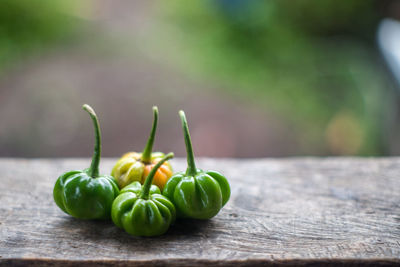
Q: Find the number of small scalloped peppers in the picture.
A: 4